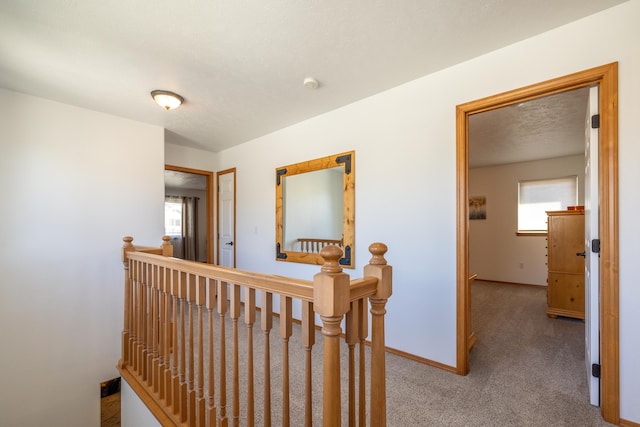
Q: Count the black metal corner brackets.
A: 4